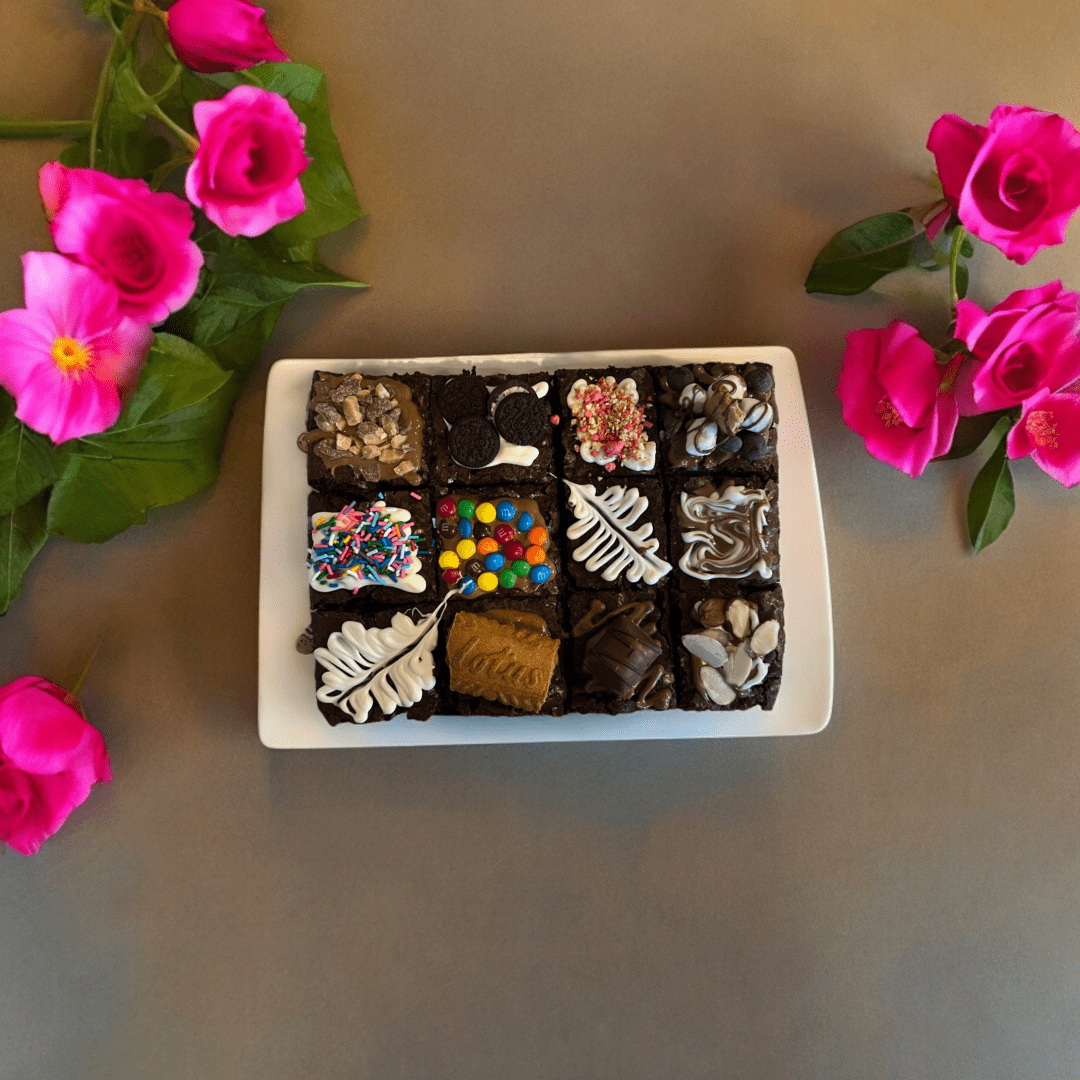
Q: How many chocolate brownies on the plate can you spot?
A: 12